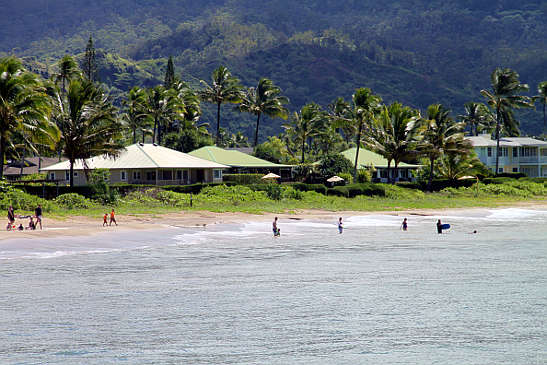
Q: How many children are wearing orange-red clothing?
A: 2